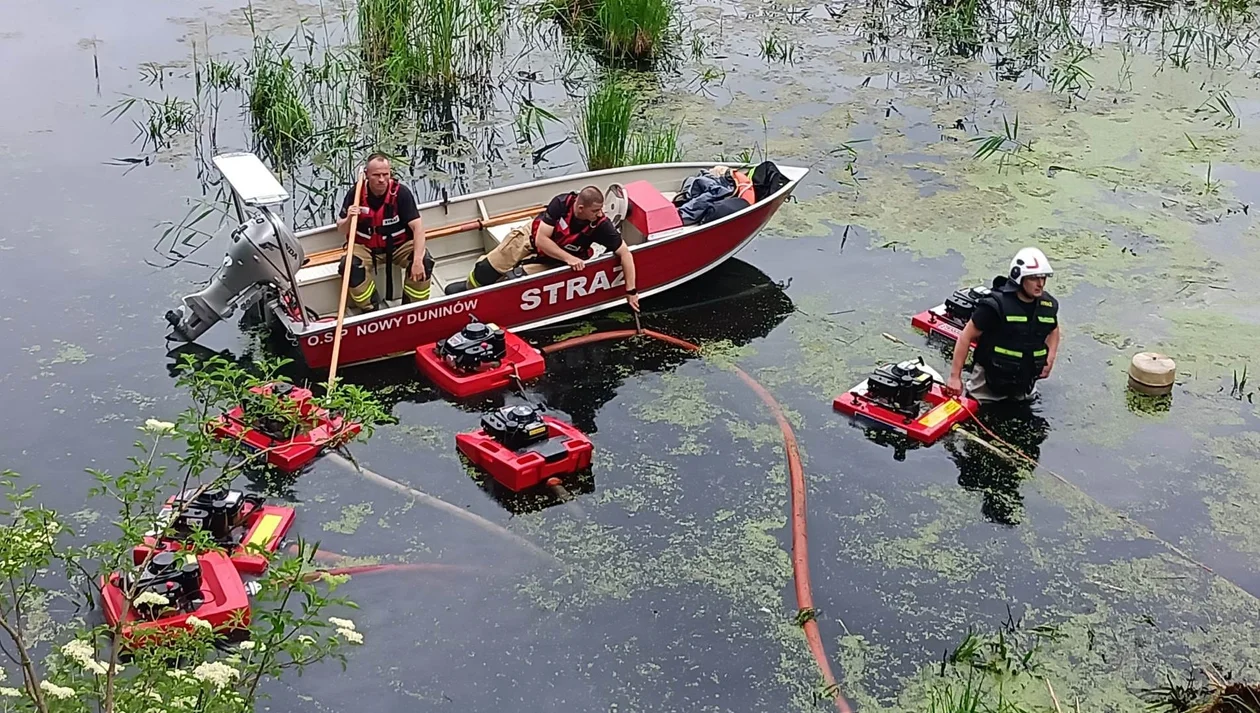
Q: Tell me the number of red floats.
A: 7